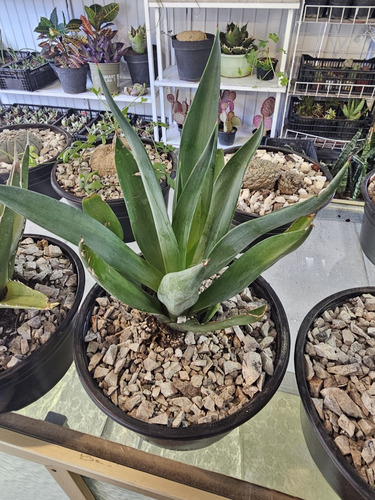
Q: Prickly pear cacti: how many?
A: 3